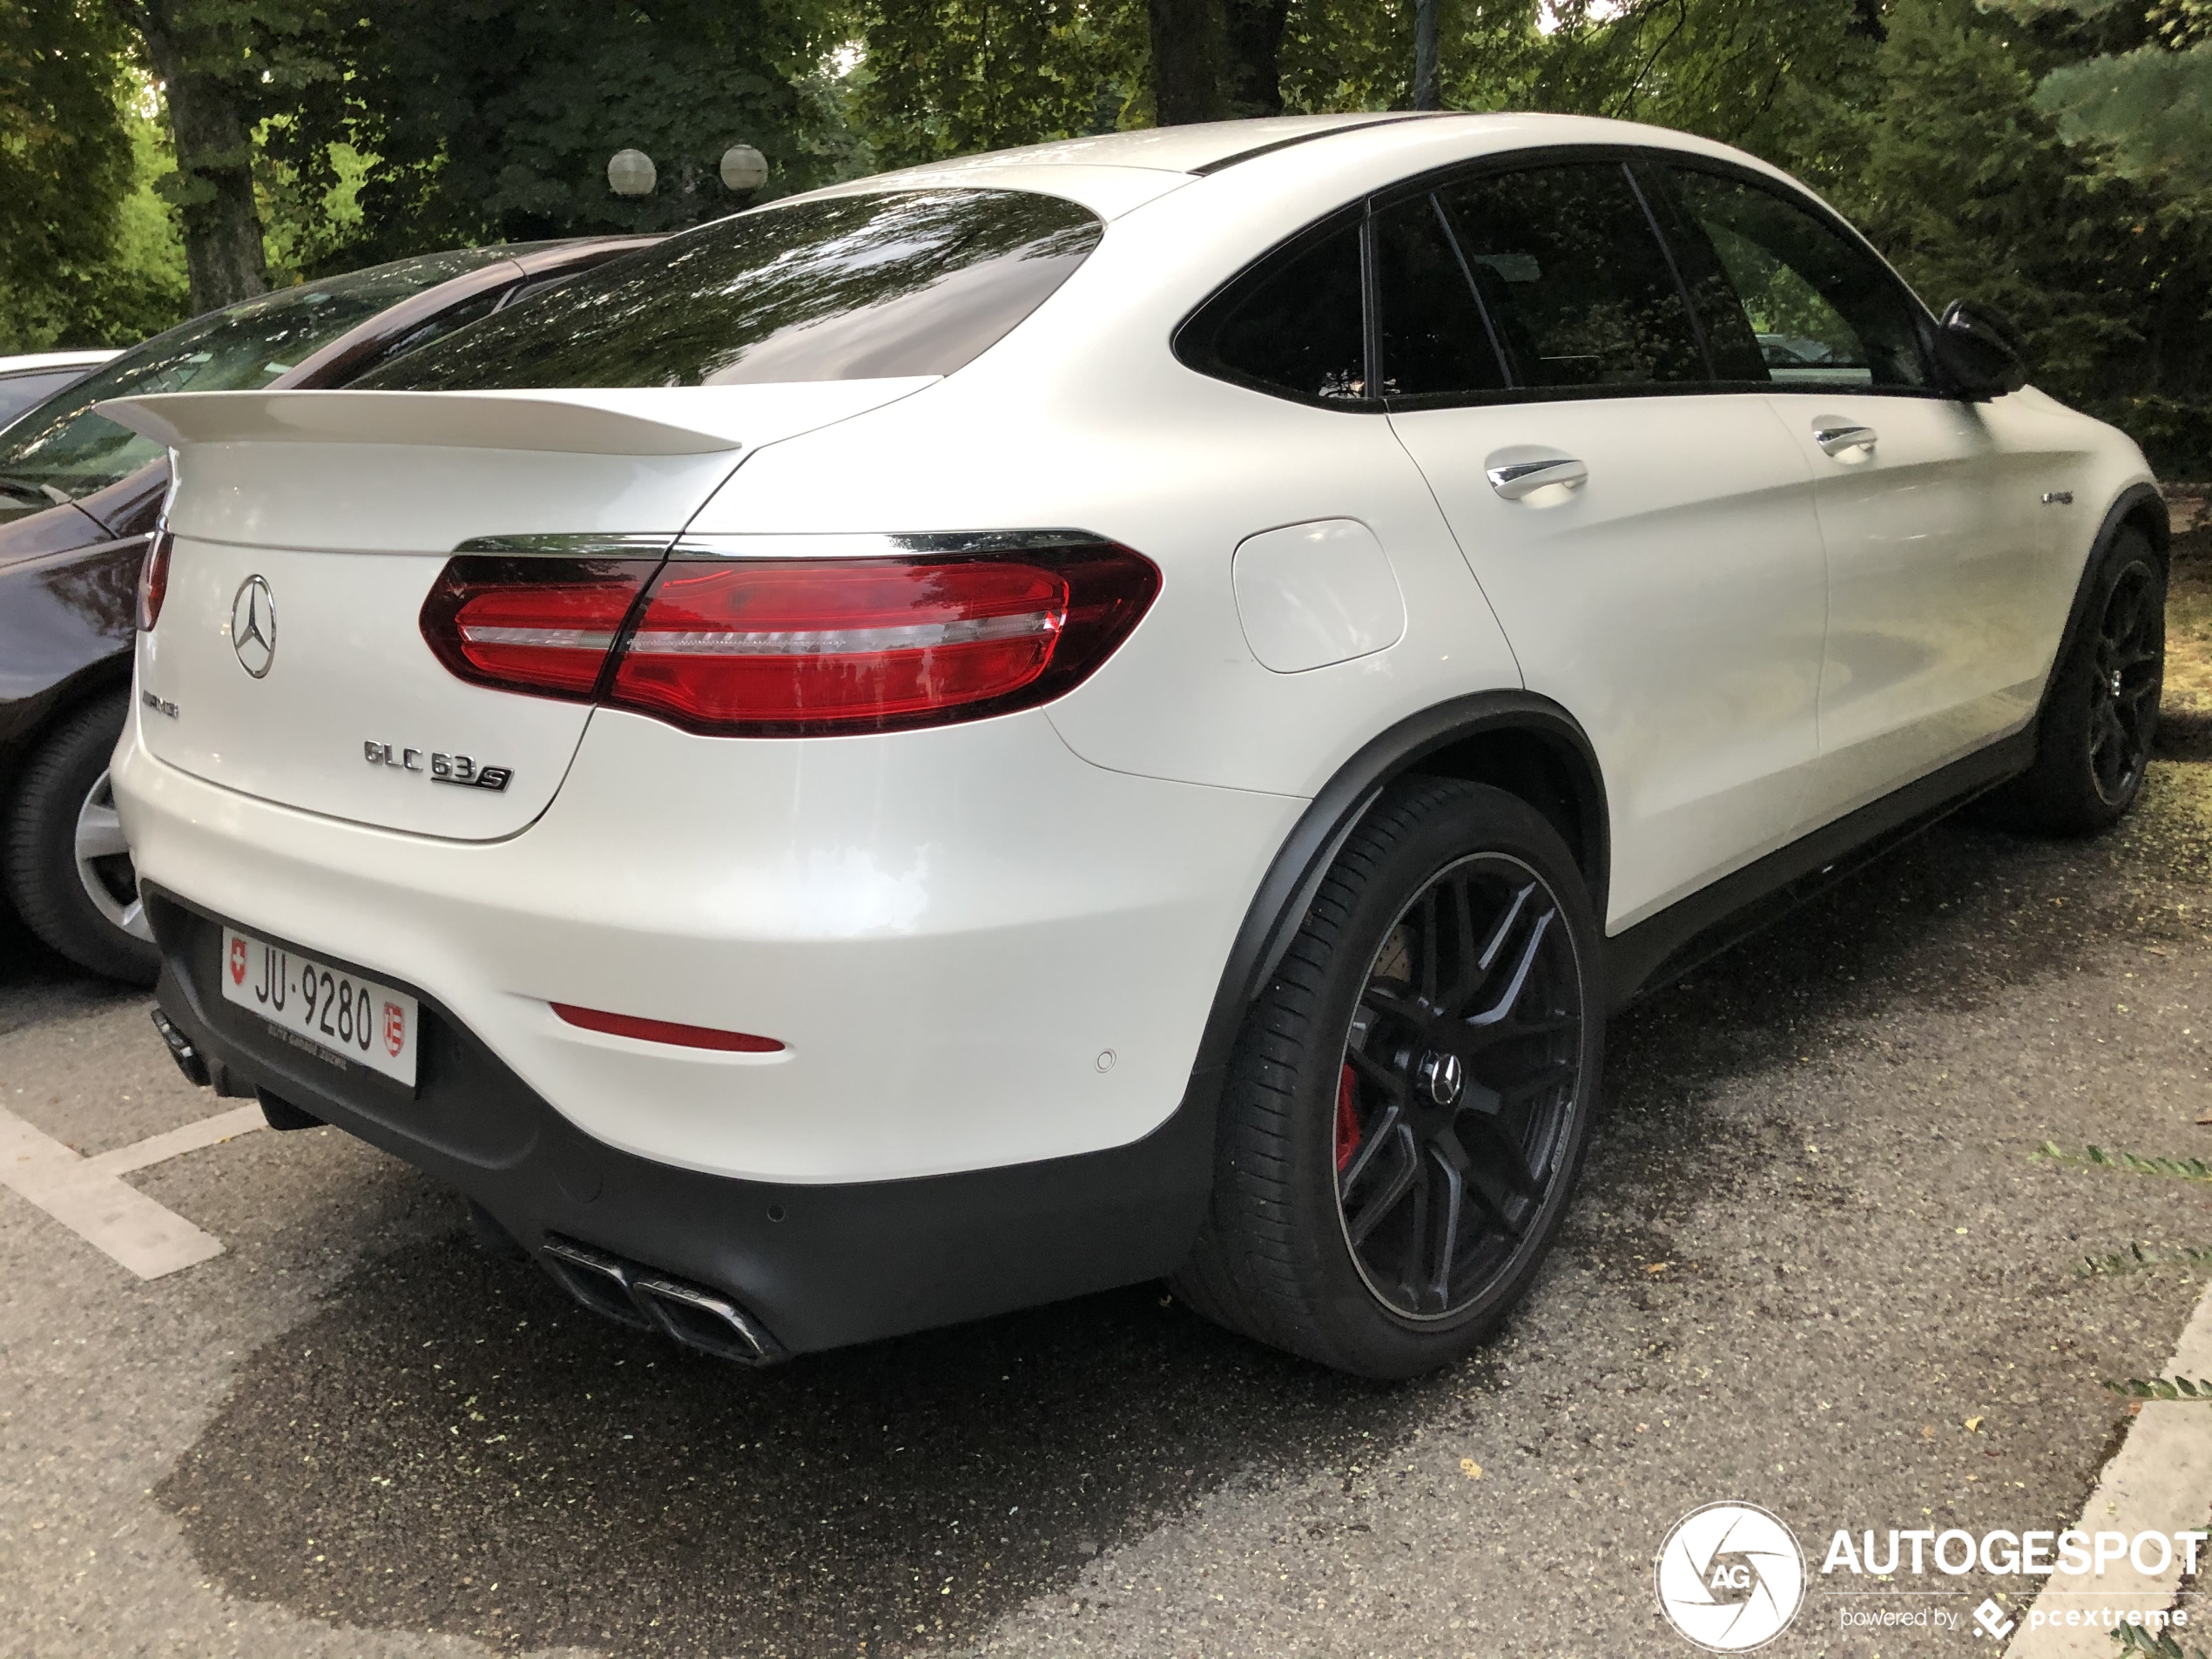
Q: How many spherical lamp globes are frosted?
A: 2